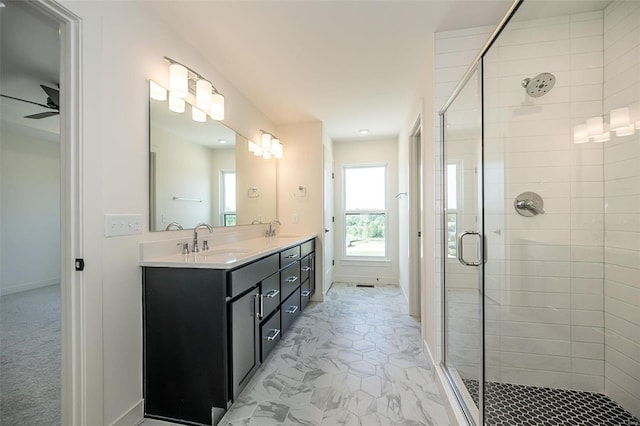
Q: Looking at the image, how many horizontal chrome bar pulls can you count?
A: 7